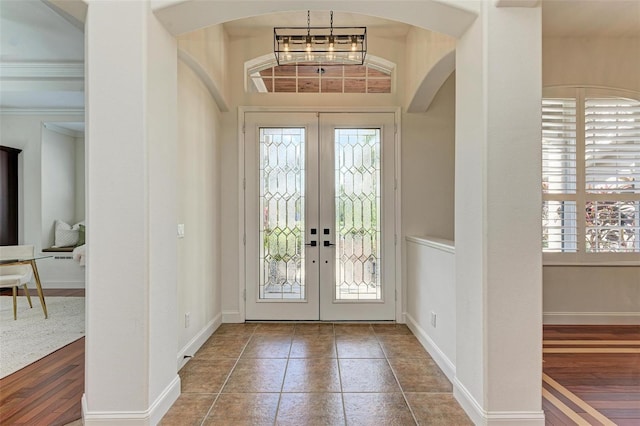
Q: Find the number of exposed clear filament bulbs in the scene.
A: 4